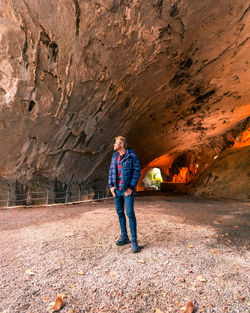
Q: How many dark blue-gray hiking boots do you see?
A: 2